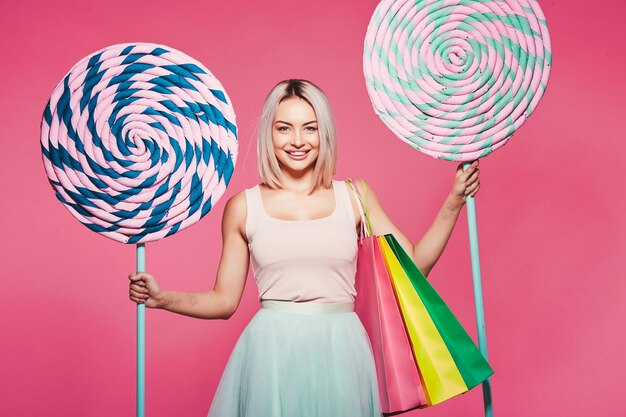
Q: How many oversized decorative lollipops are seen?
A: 2